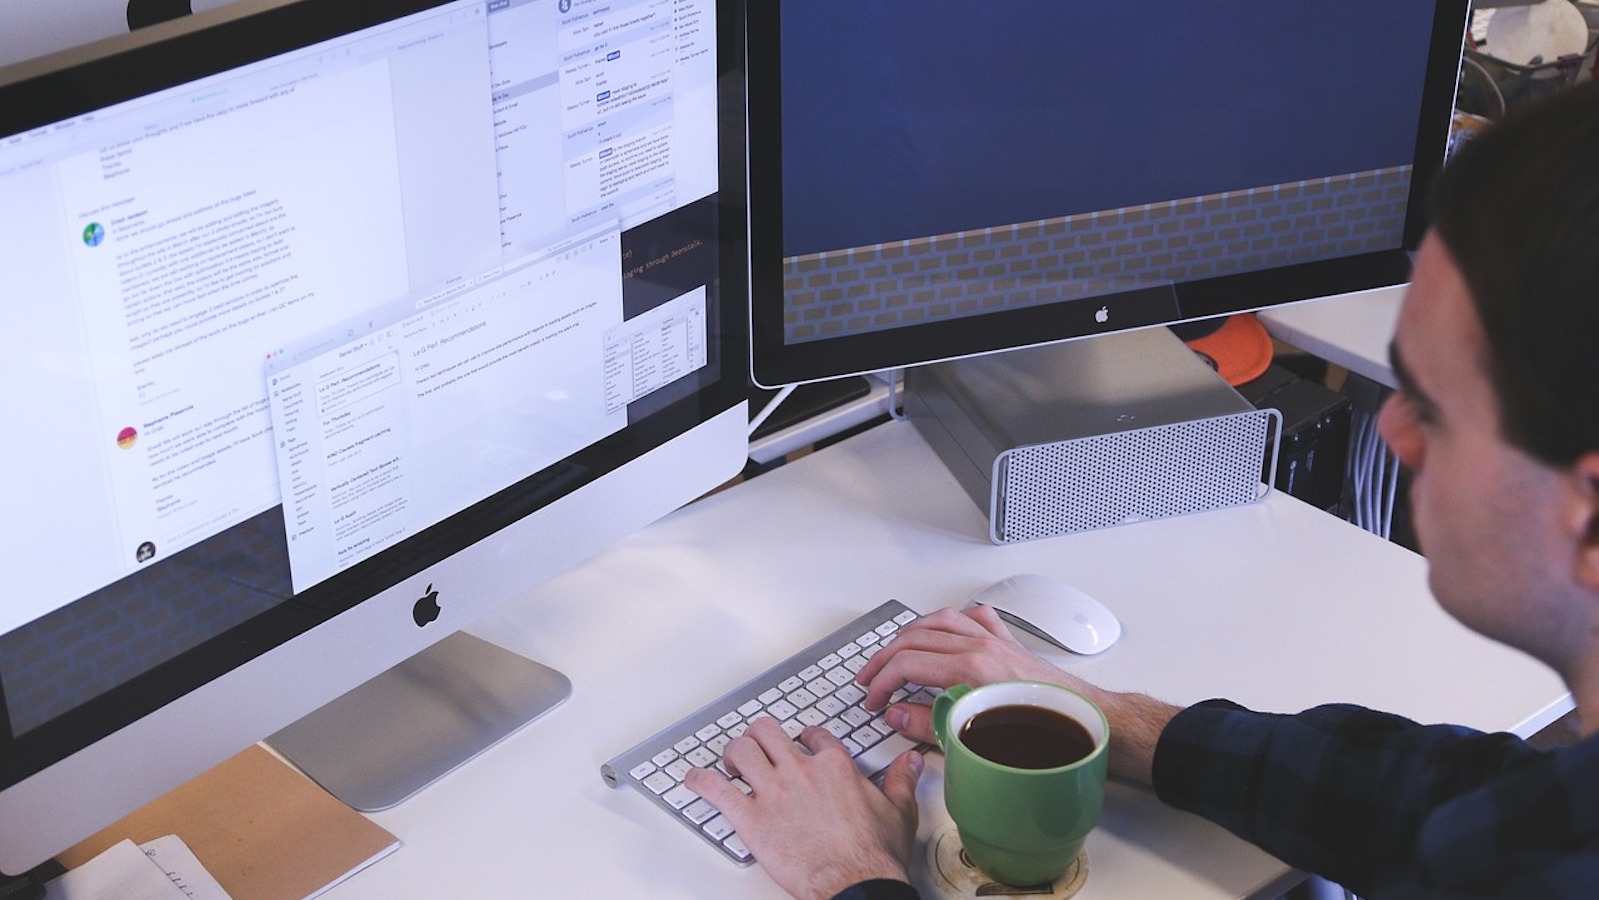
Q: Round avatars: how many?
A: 3